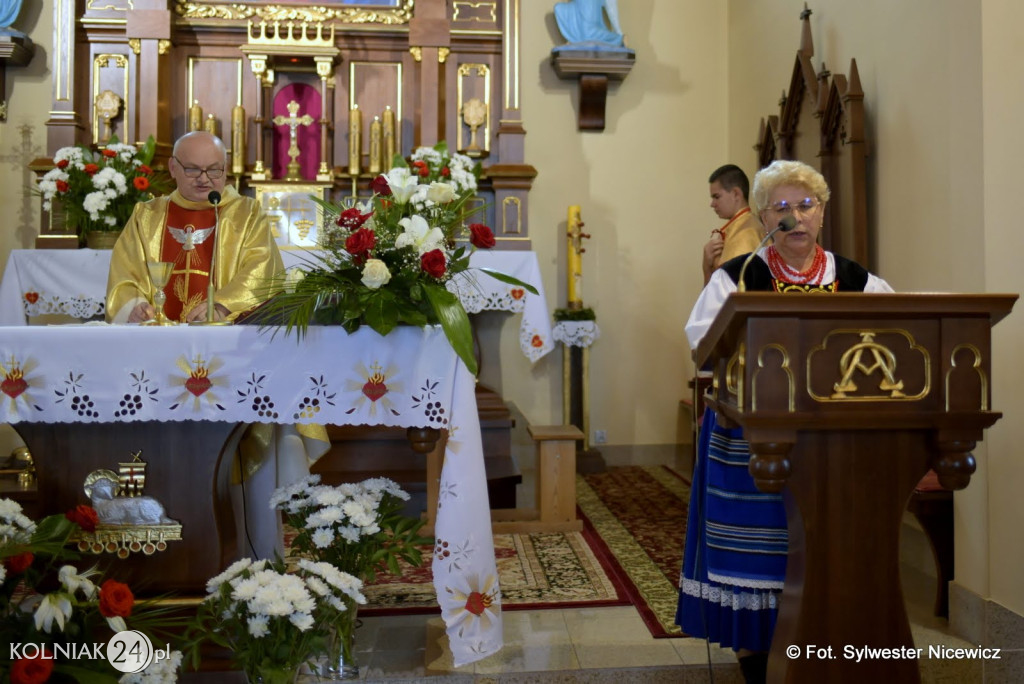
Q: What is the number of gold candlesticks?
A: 6